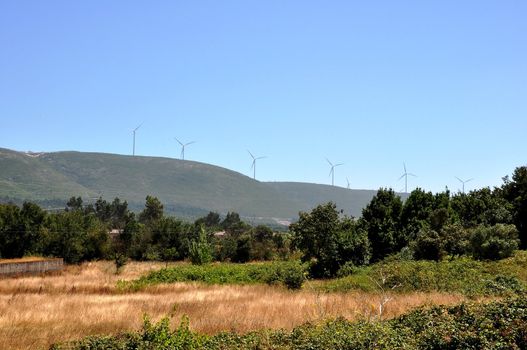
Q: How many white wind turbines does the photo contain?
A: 7